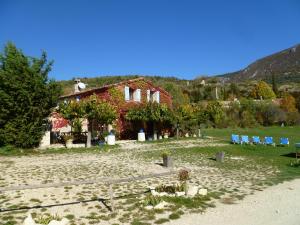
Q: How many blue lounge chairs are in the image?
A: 5